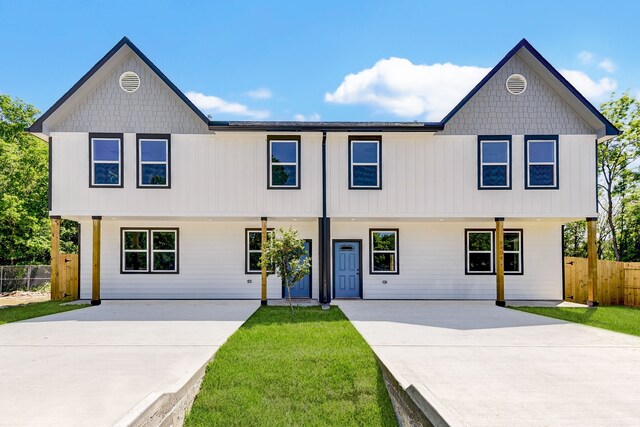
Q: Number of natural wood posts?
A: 5